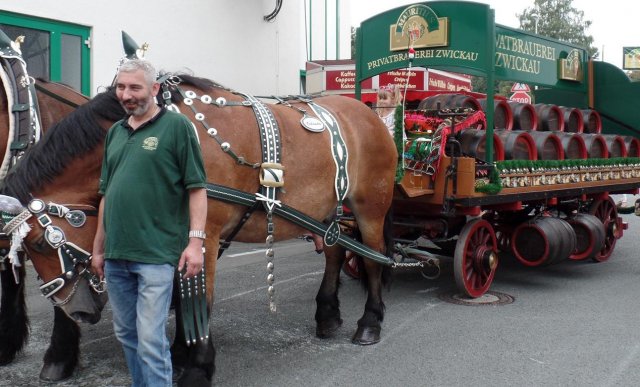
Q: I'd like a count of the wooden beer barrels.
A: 15